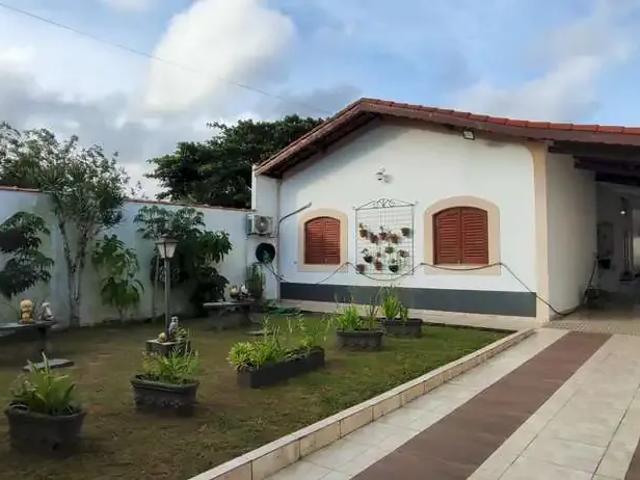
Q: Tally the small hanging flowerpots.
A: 11